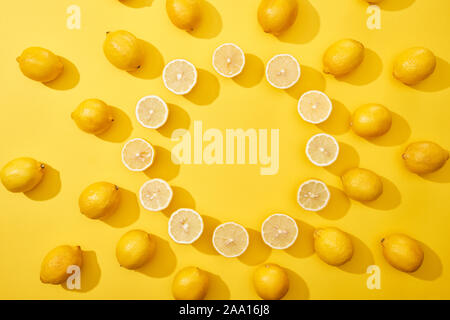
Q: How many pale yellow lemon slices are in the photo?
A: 12